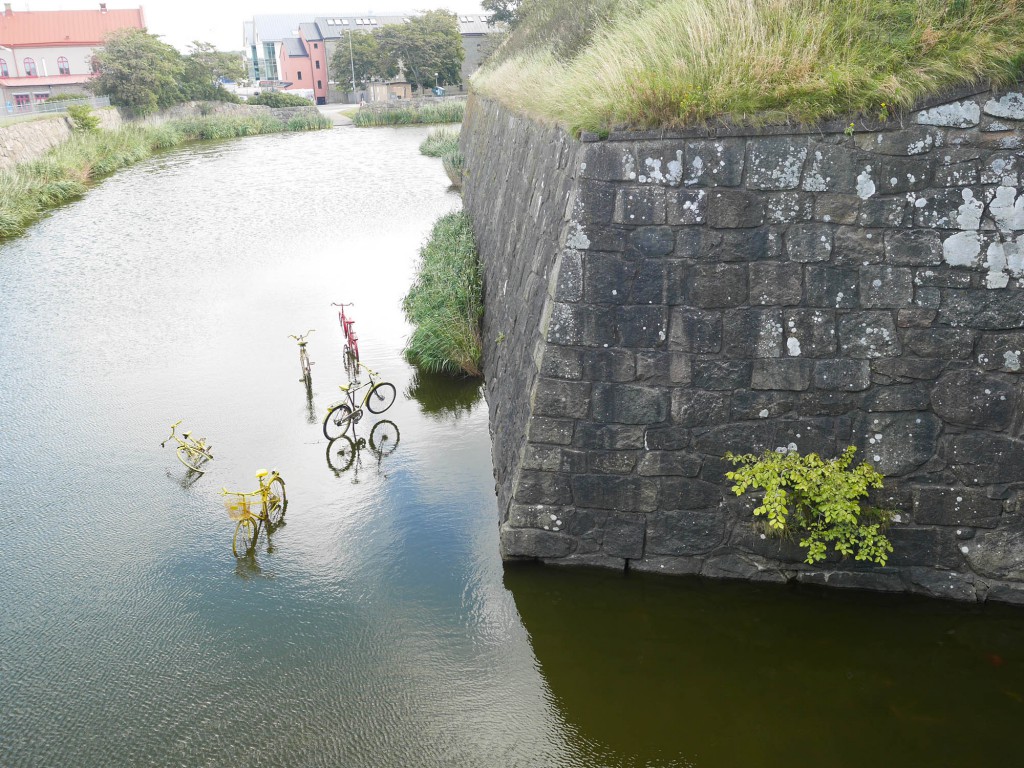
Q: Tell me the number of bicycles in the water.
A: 5